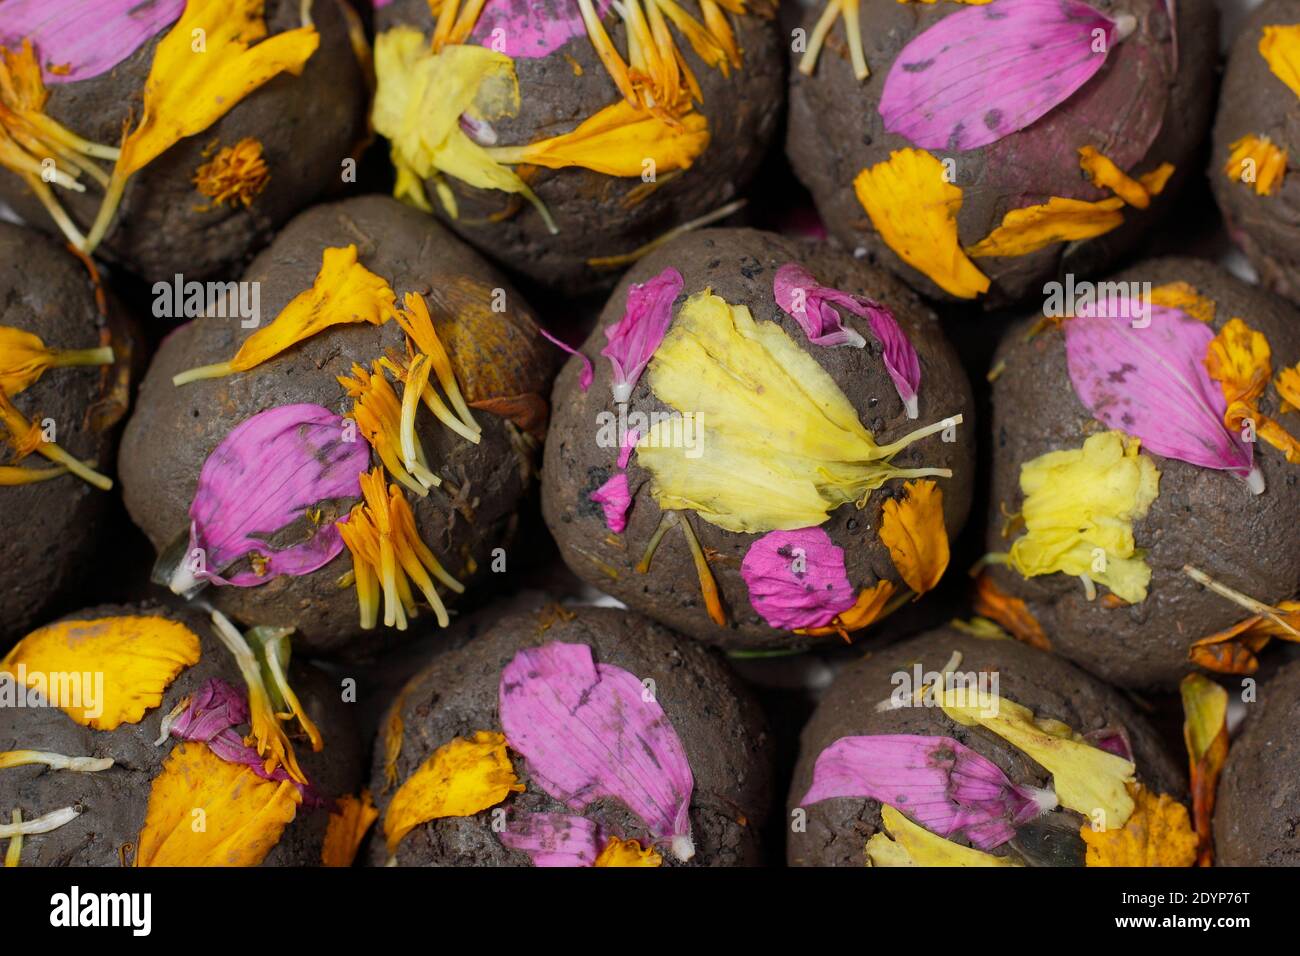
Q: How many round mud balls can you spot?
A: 12